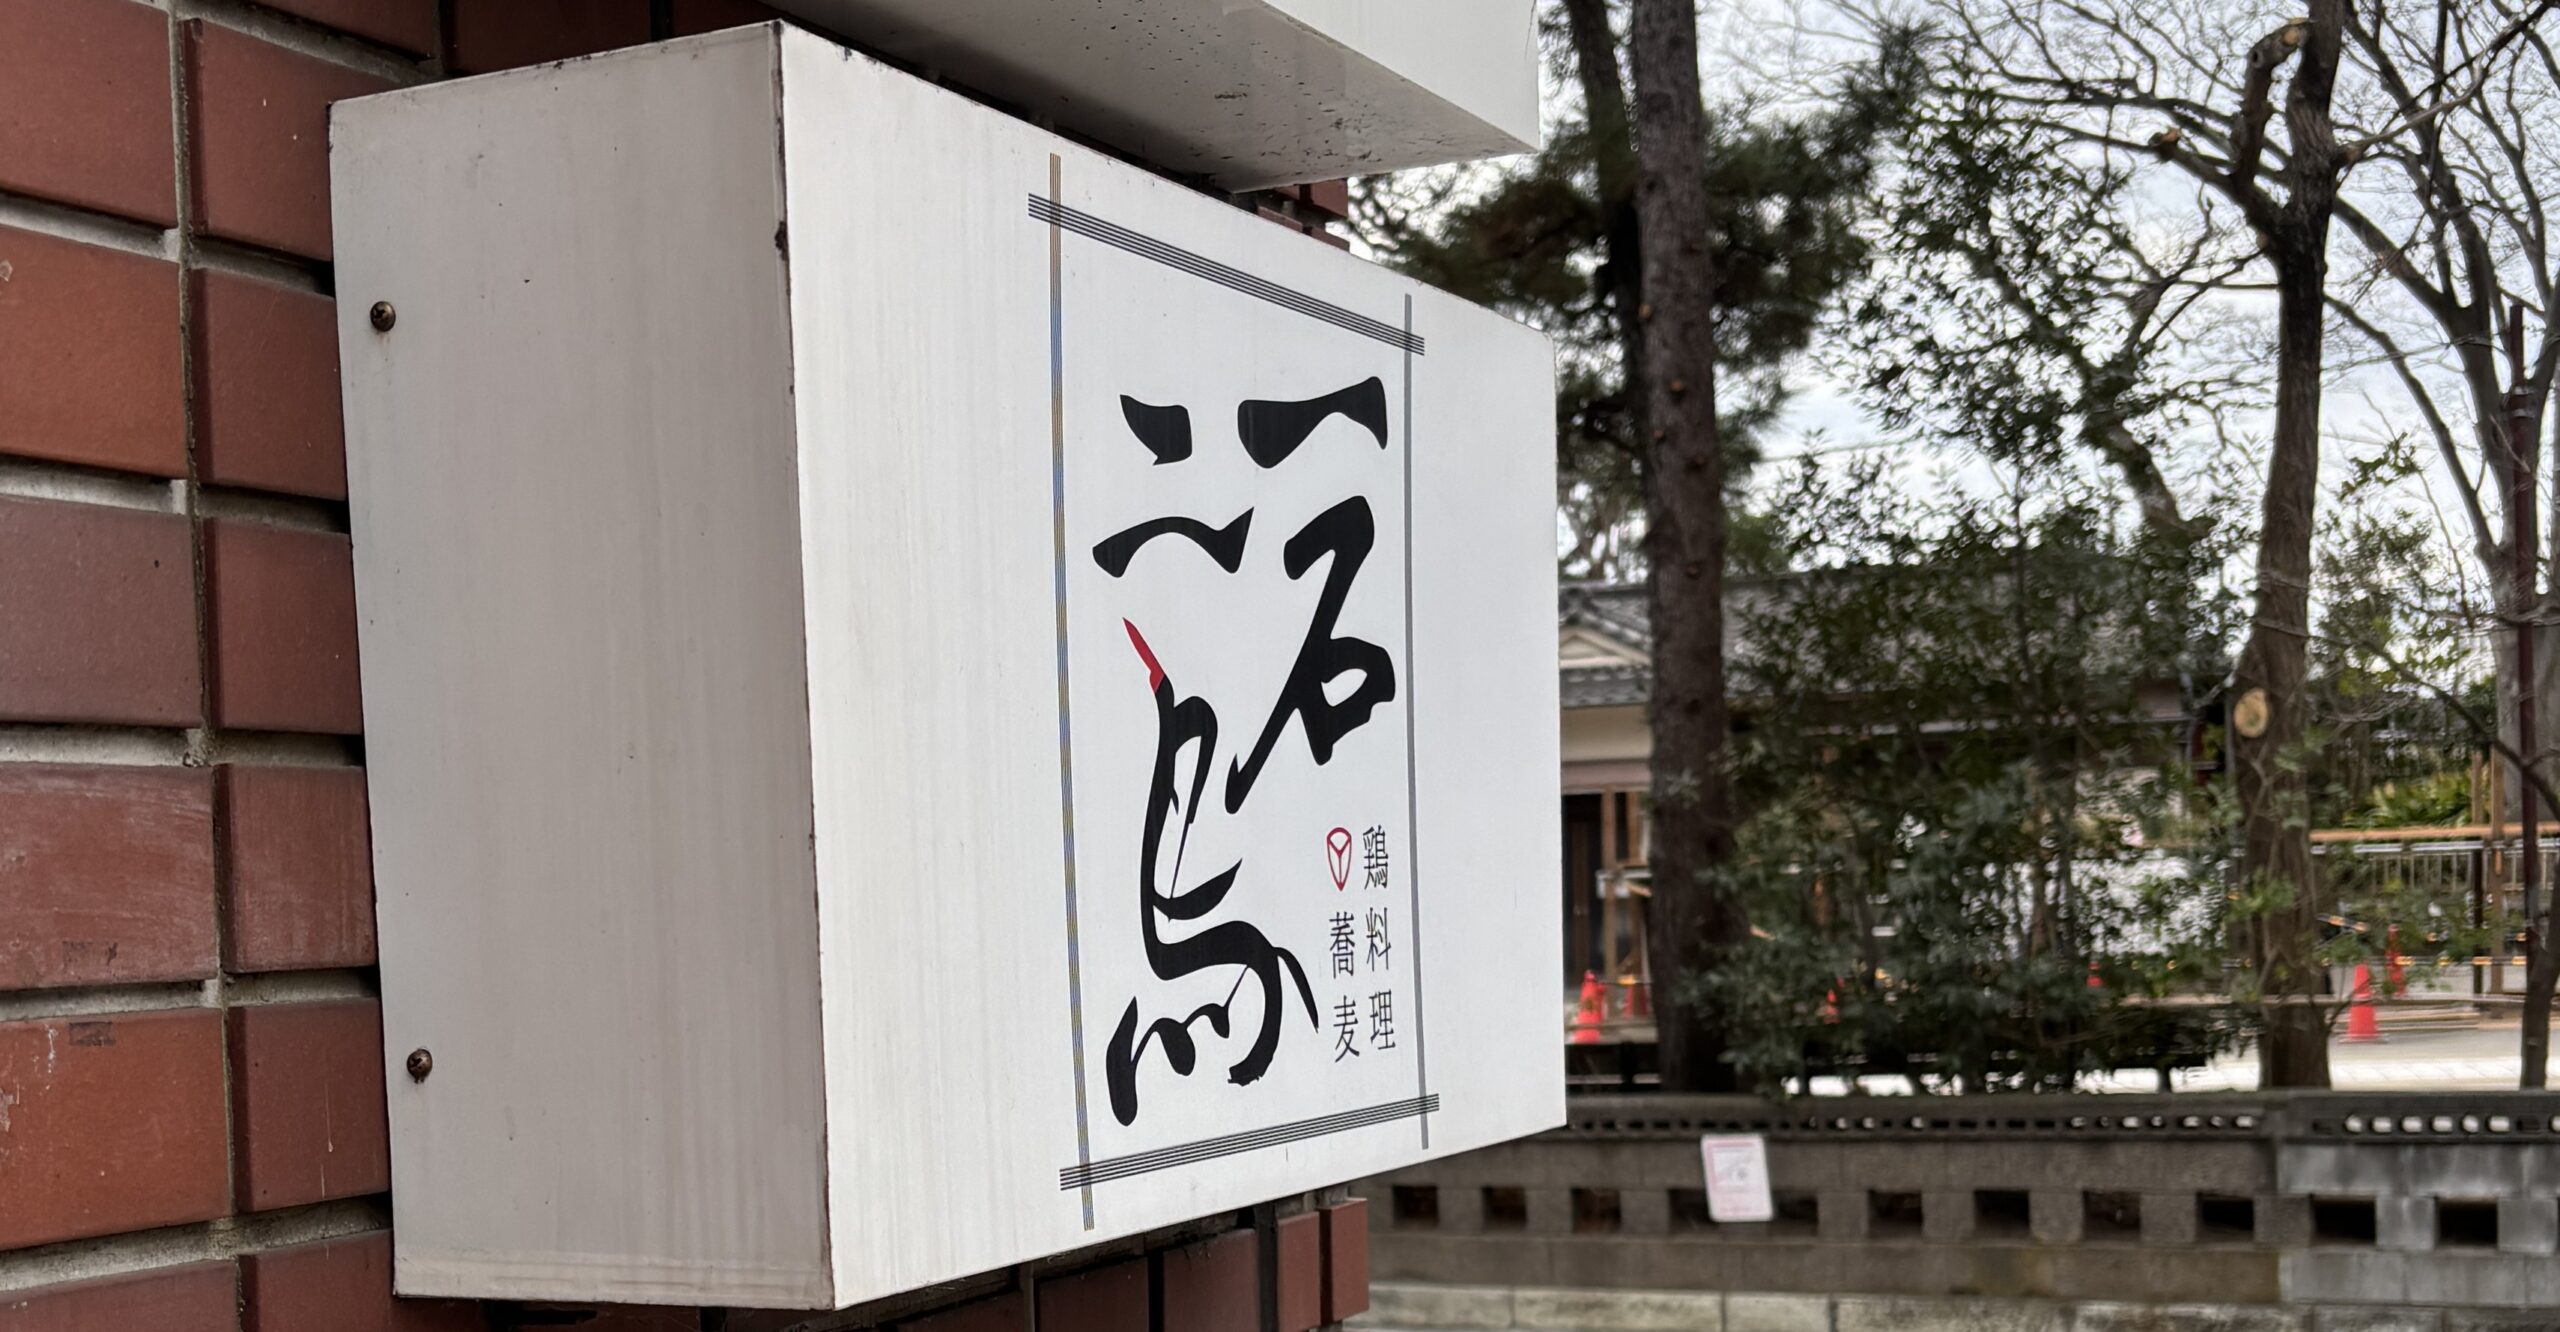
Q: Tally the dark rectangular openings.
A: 11